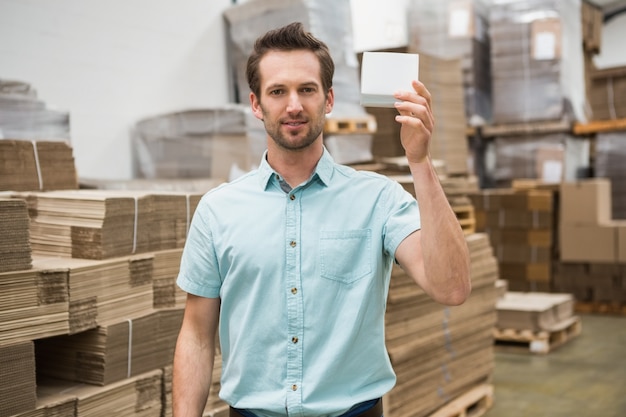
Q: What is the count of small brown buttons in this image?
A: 6